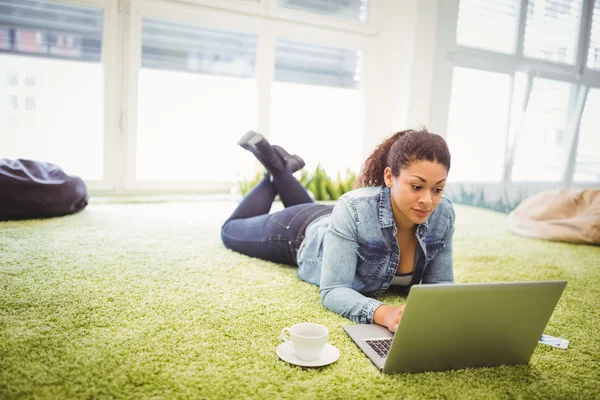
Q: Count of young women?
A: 1